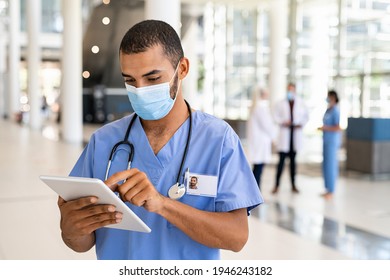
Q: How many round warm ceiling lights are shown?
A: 4